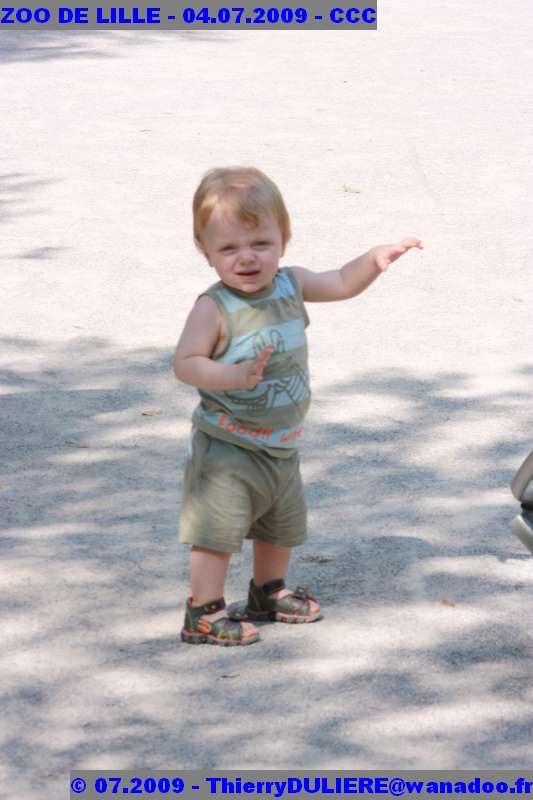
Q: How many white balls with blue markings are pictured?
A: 0